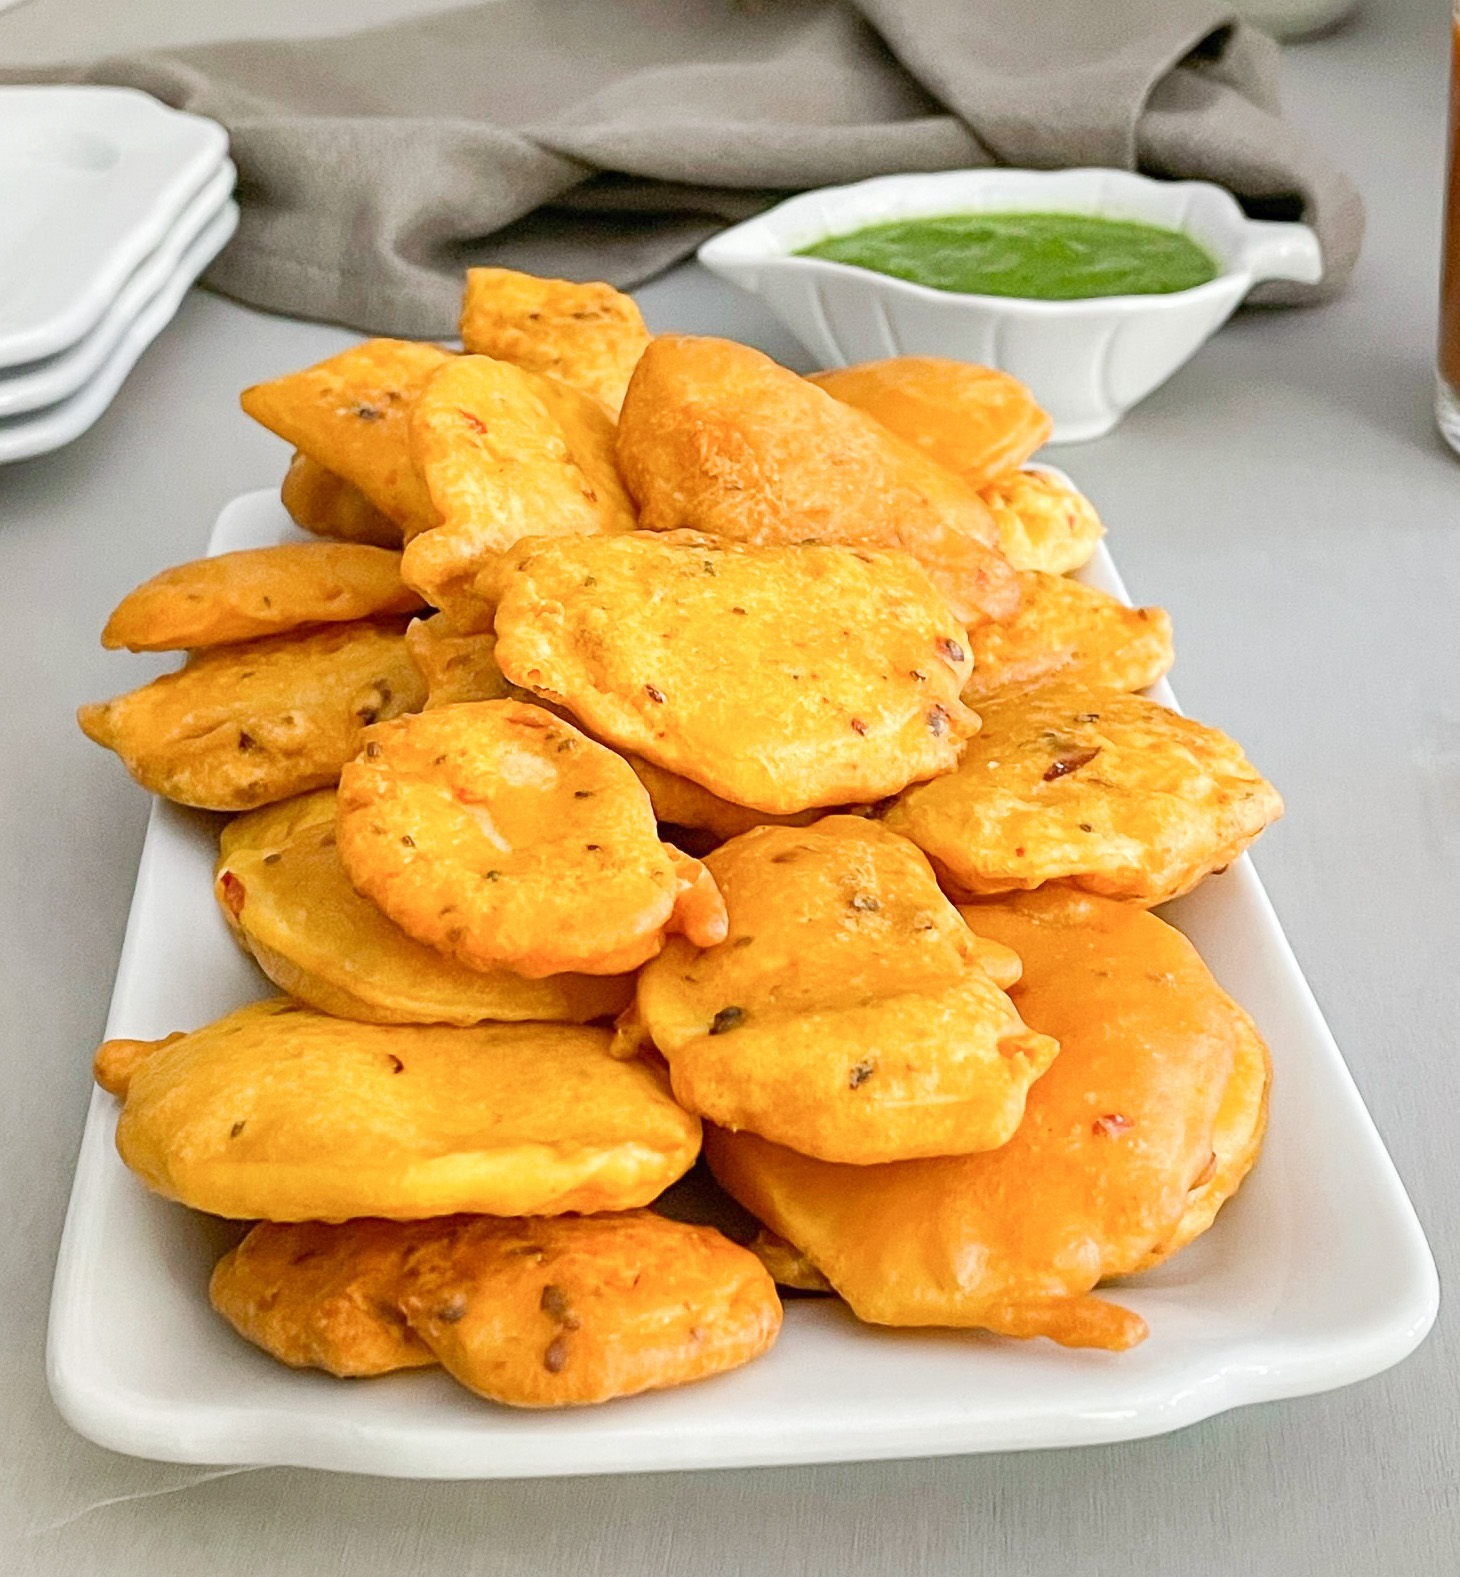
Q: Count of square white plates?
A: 3